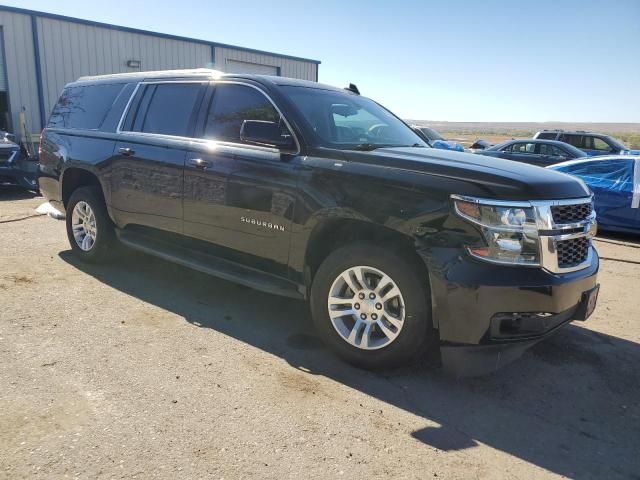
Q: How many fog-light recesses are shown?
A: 1